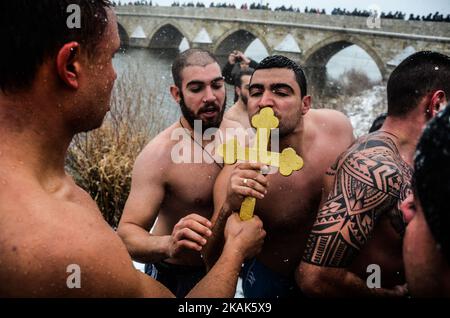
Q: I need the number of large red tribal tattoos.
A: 0